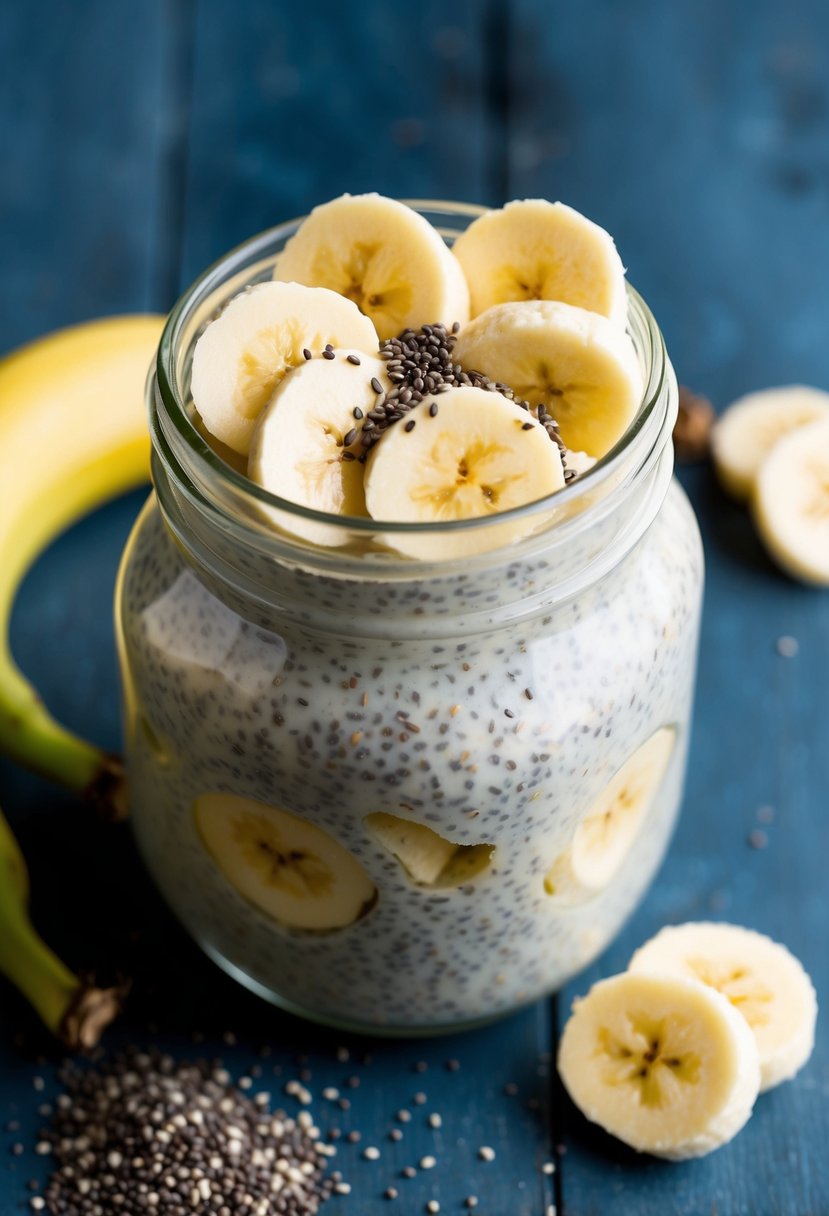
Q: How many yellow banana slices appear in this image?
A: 13